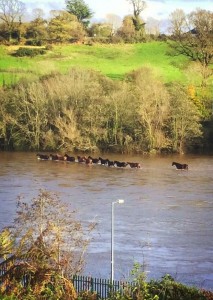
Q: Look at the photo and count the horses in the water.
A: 12